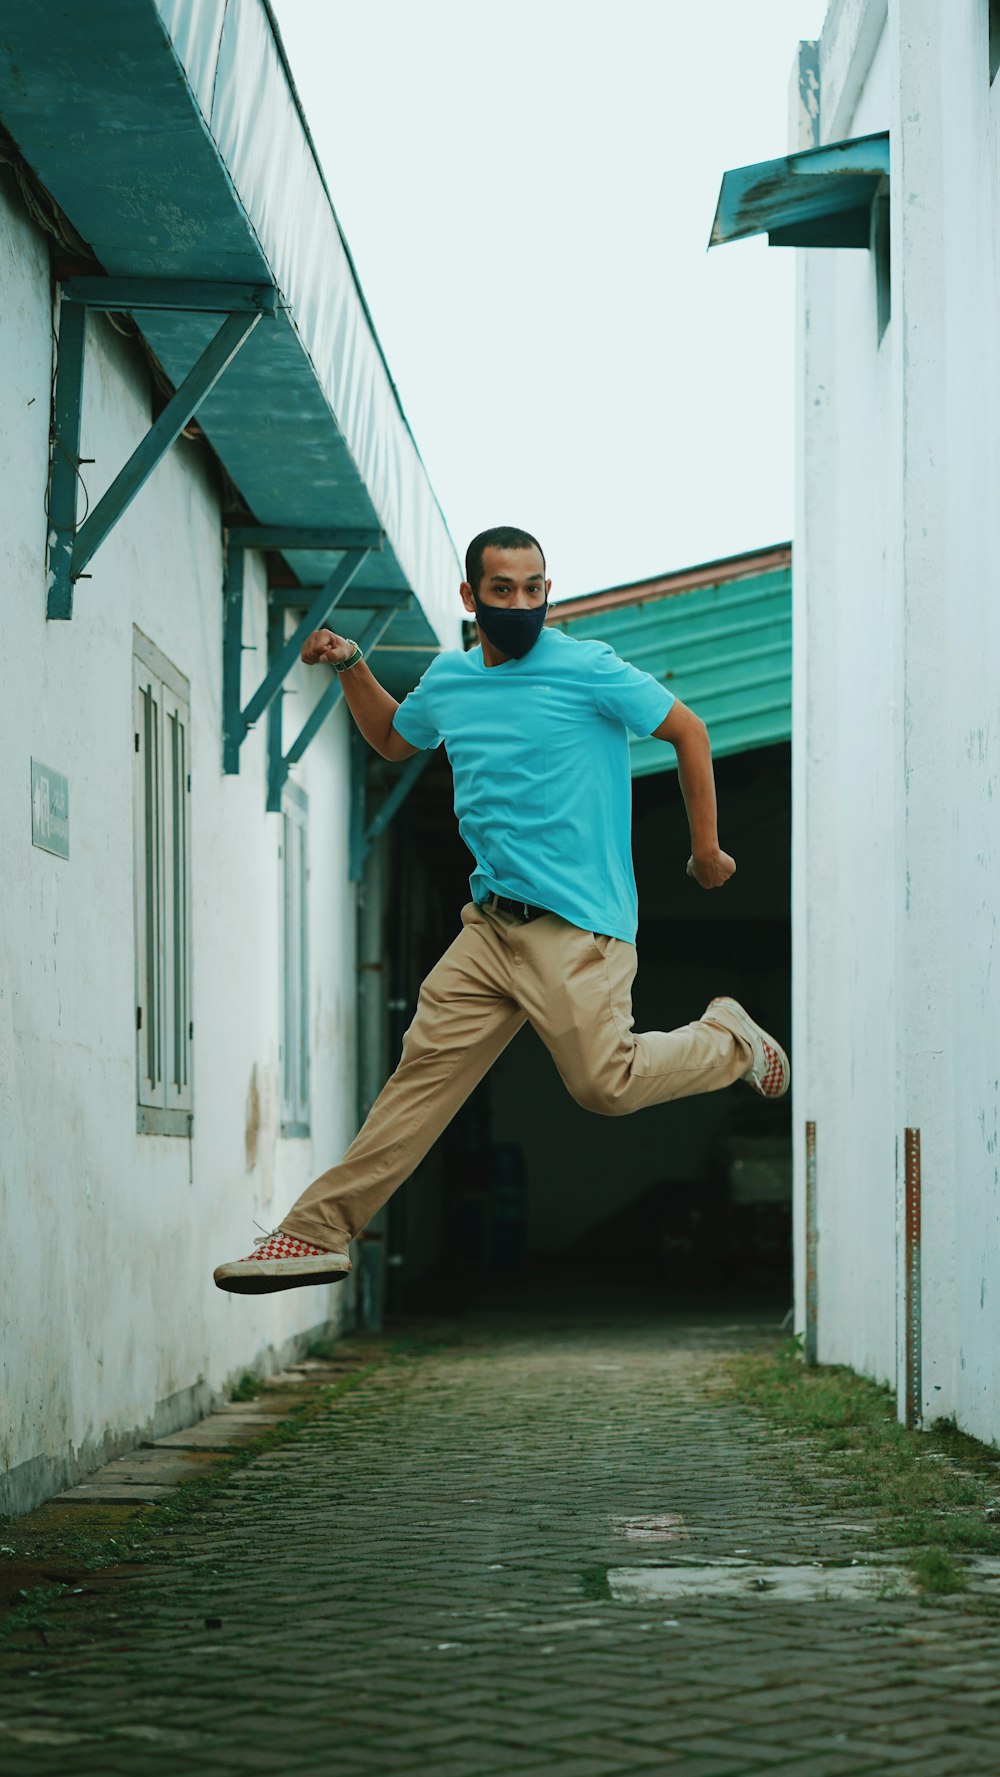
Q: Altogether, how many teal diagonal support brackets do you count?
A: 4